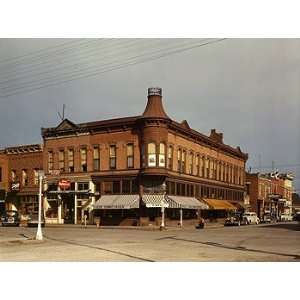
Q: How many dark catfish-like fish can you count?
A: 0